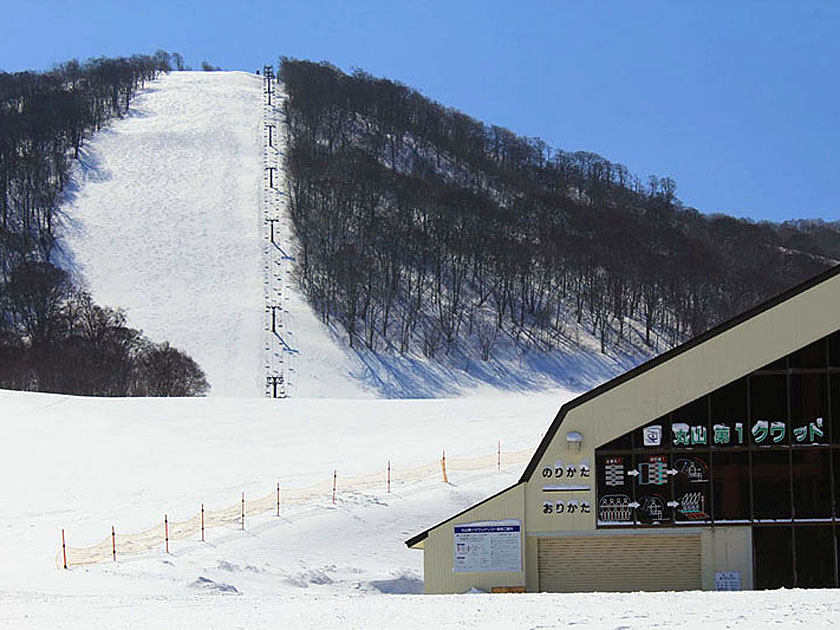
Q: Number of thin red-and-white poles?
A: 10